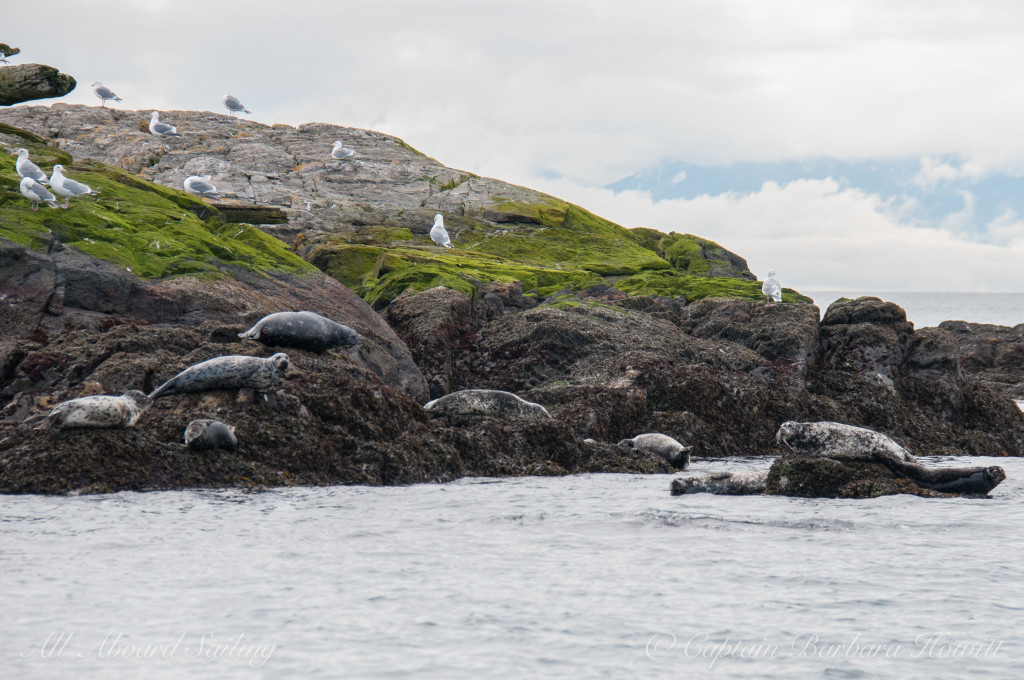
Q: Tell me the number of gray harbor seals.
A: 9